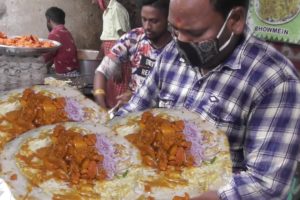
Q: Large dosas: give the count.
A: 3